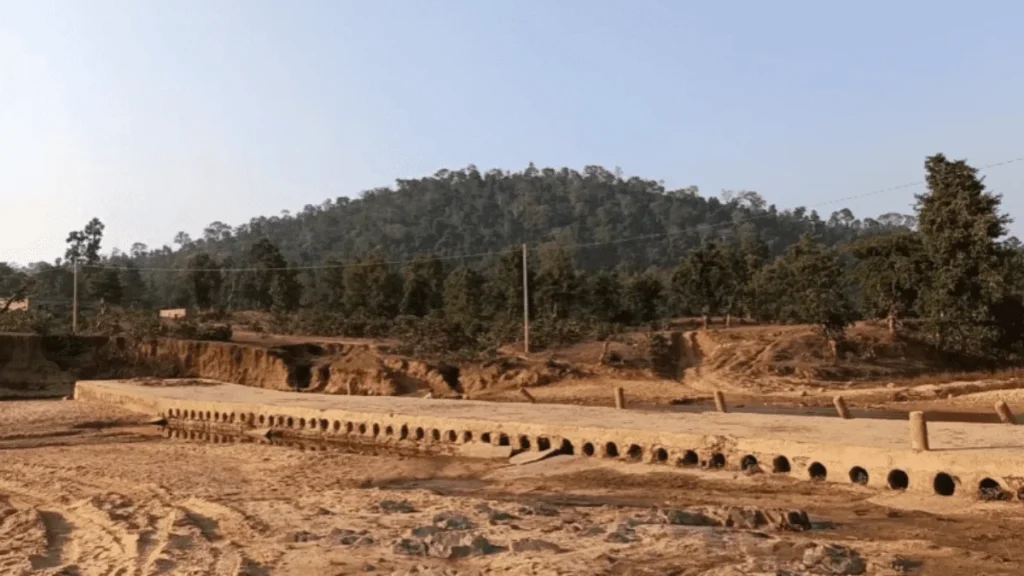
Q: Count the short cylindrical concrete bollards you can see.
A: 6